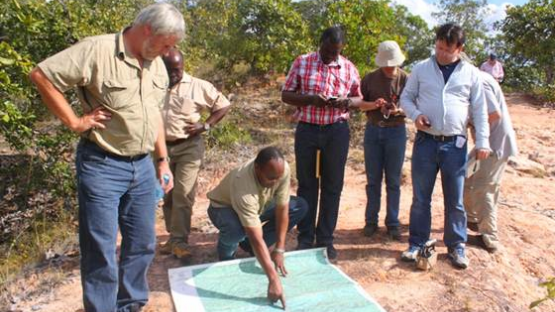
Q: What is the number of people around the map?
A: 7